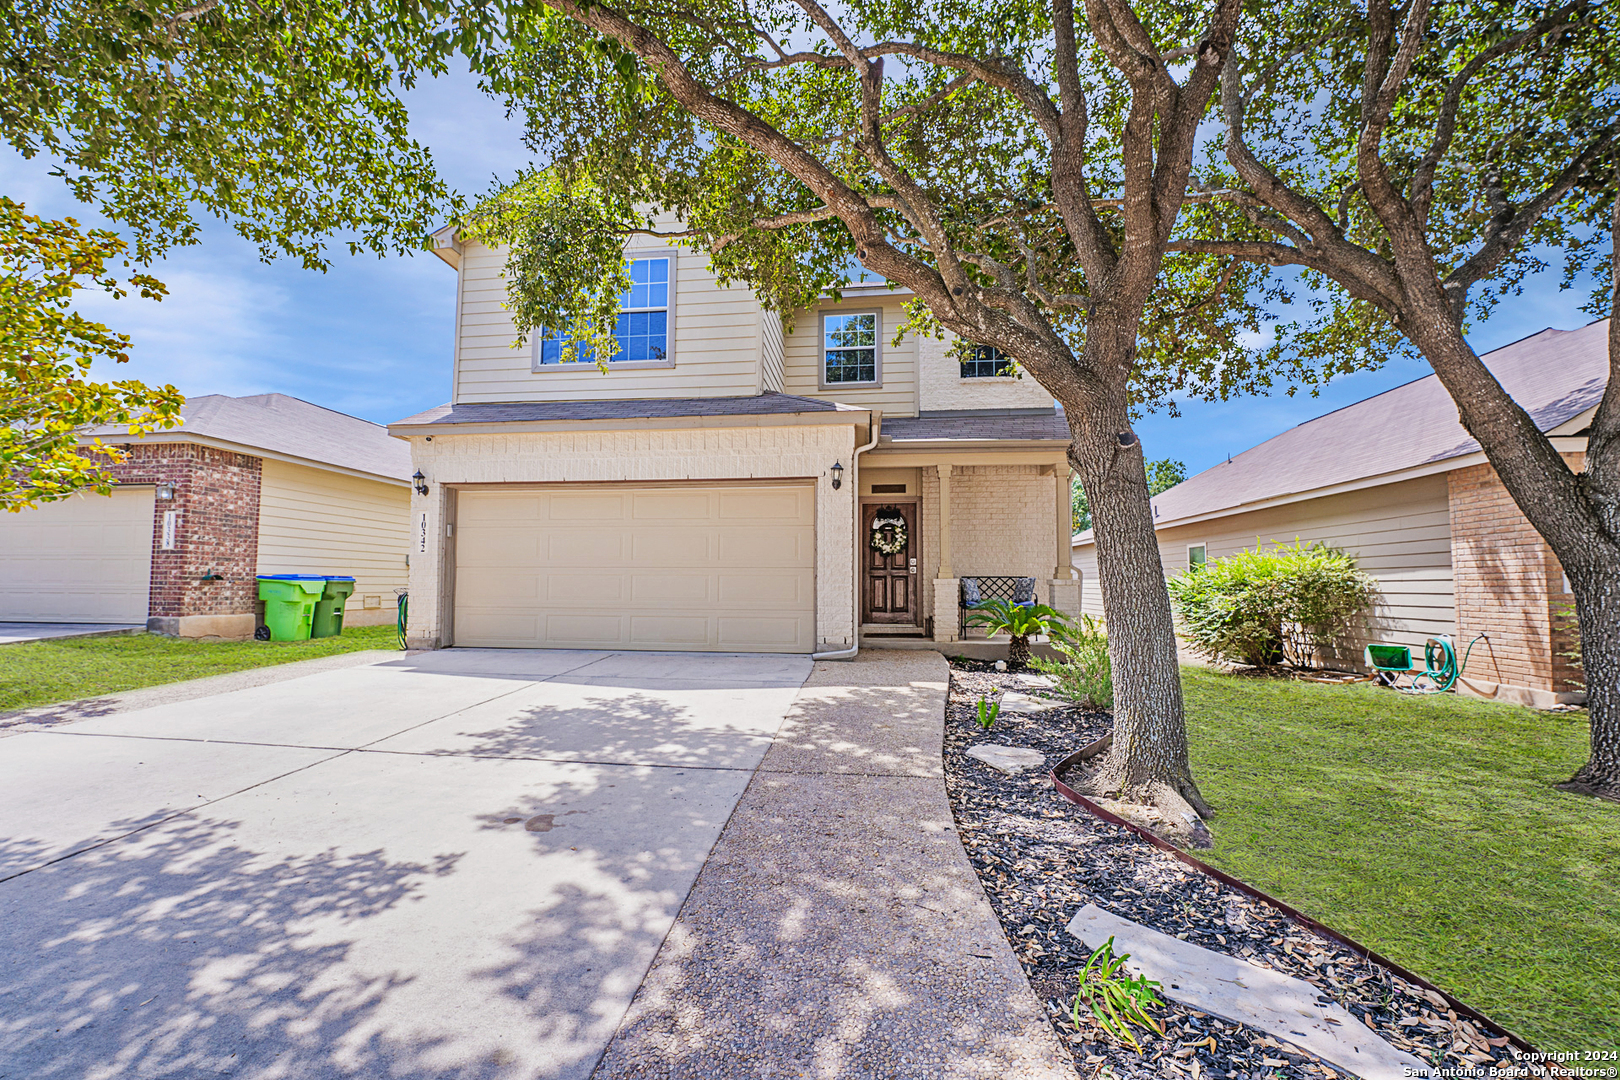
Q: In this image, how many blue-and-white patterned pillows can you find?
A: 2